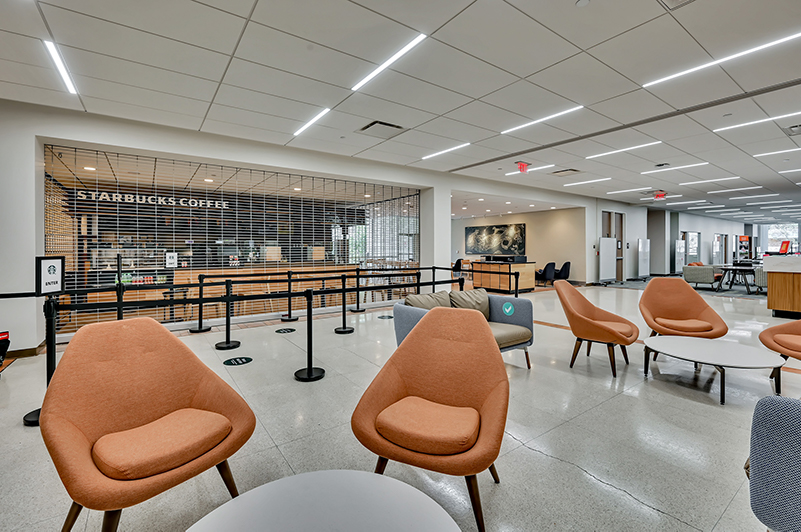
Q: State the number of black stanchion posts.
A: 12